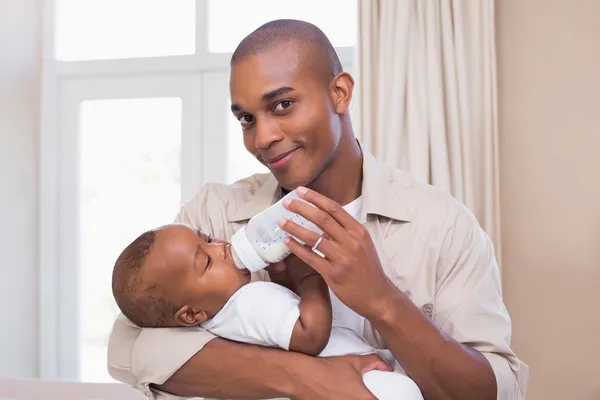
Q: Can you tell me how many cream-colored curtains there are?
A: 1